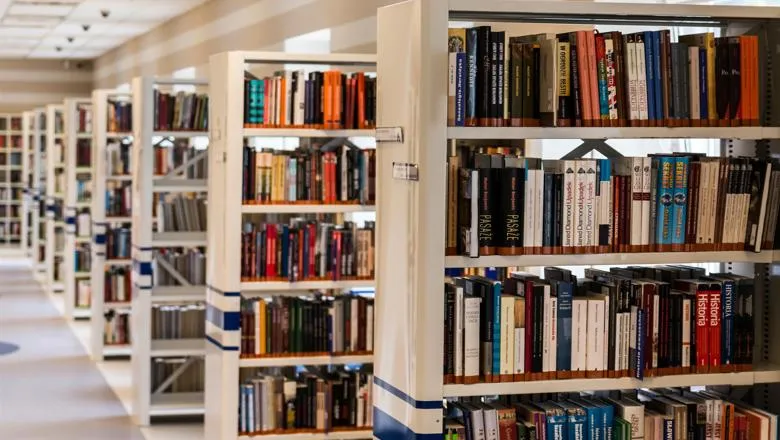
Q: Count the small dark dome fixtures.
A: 4